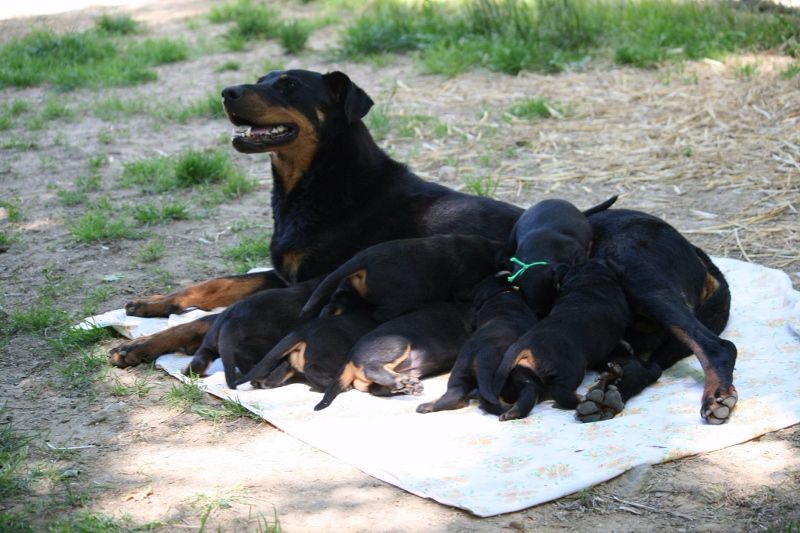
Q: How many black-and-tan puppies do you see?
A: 7